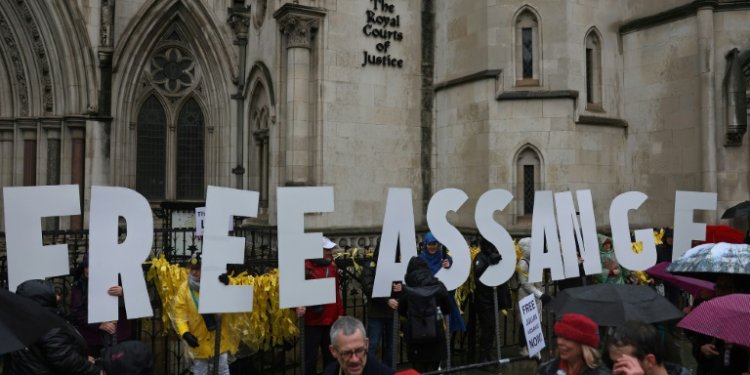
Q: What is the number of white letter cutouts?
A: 11